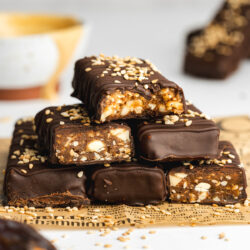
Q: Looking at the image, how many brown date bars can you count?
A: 8